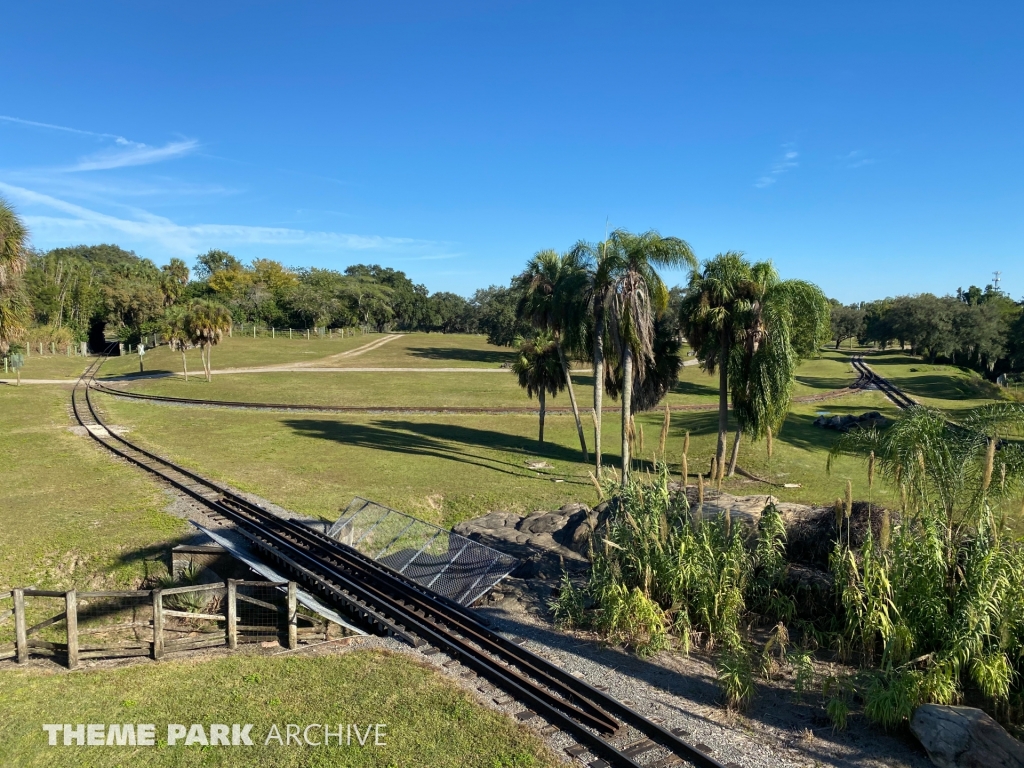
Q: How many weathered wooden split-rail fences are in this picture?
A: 1